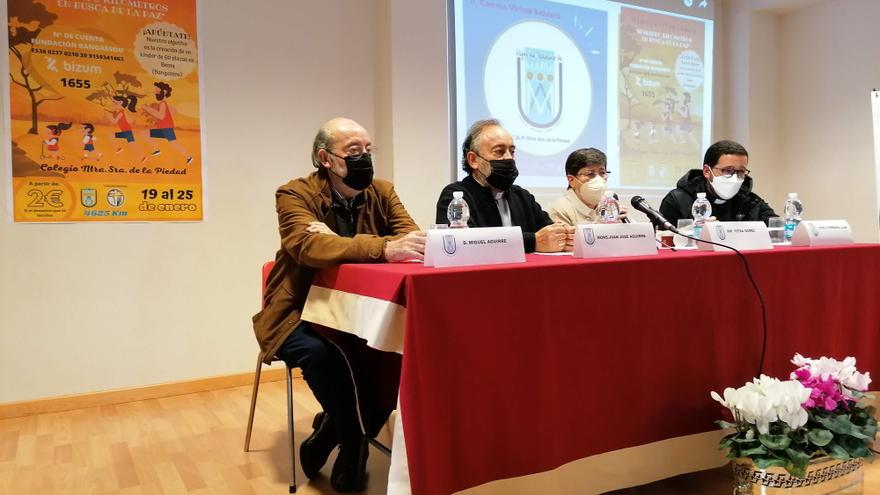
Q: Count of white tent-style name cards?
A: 4